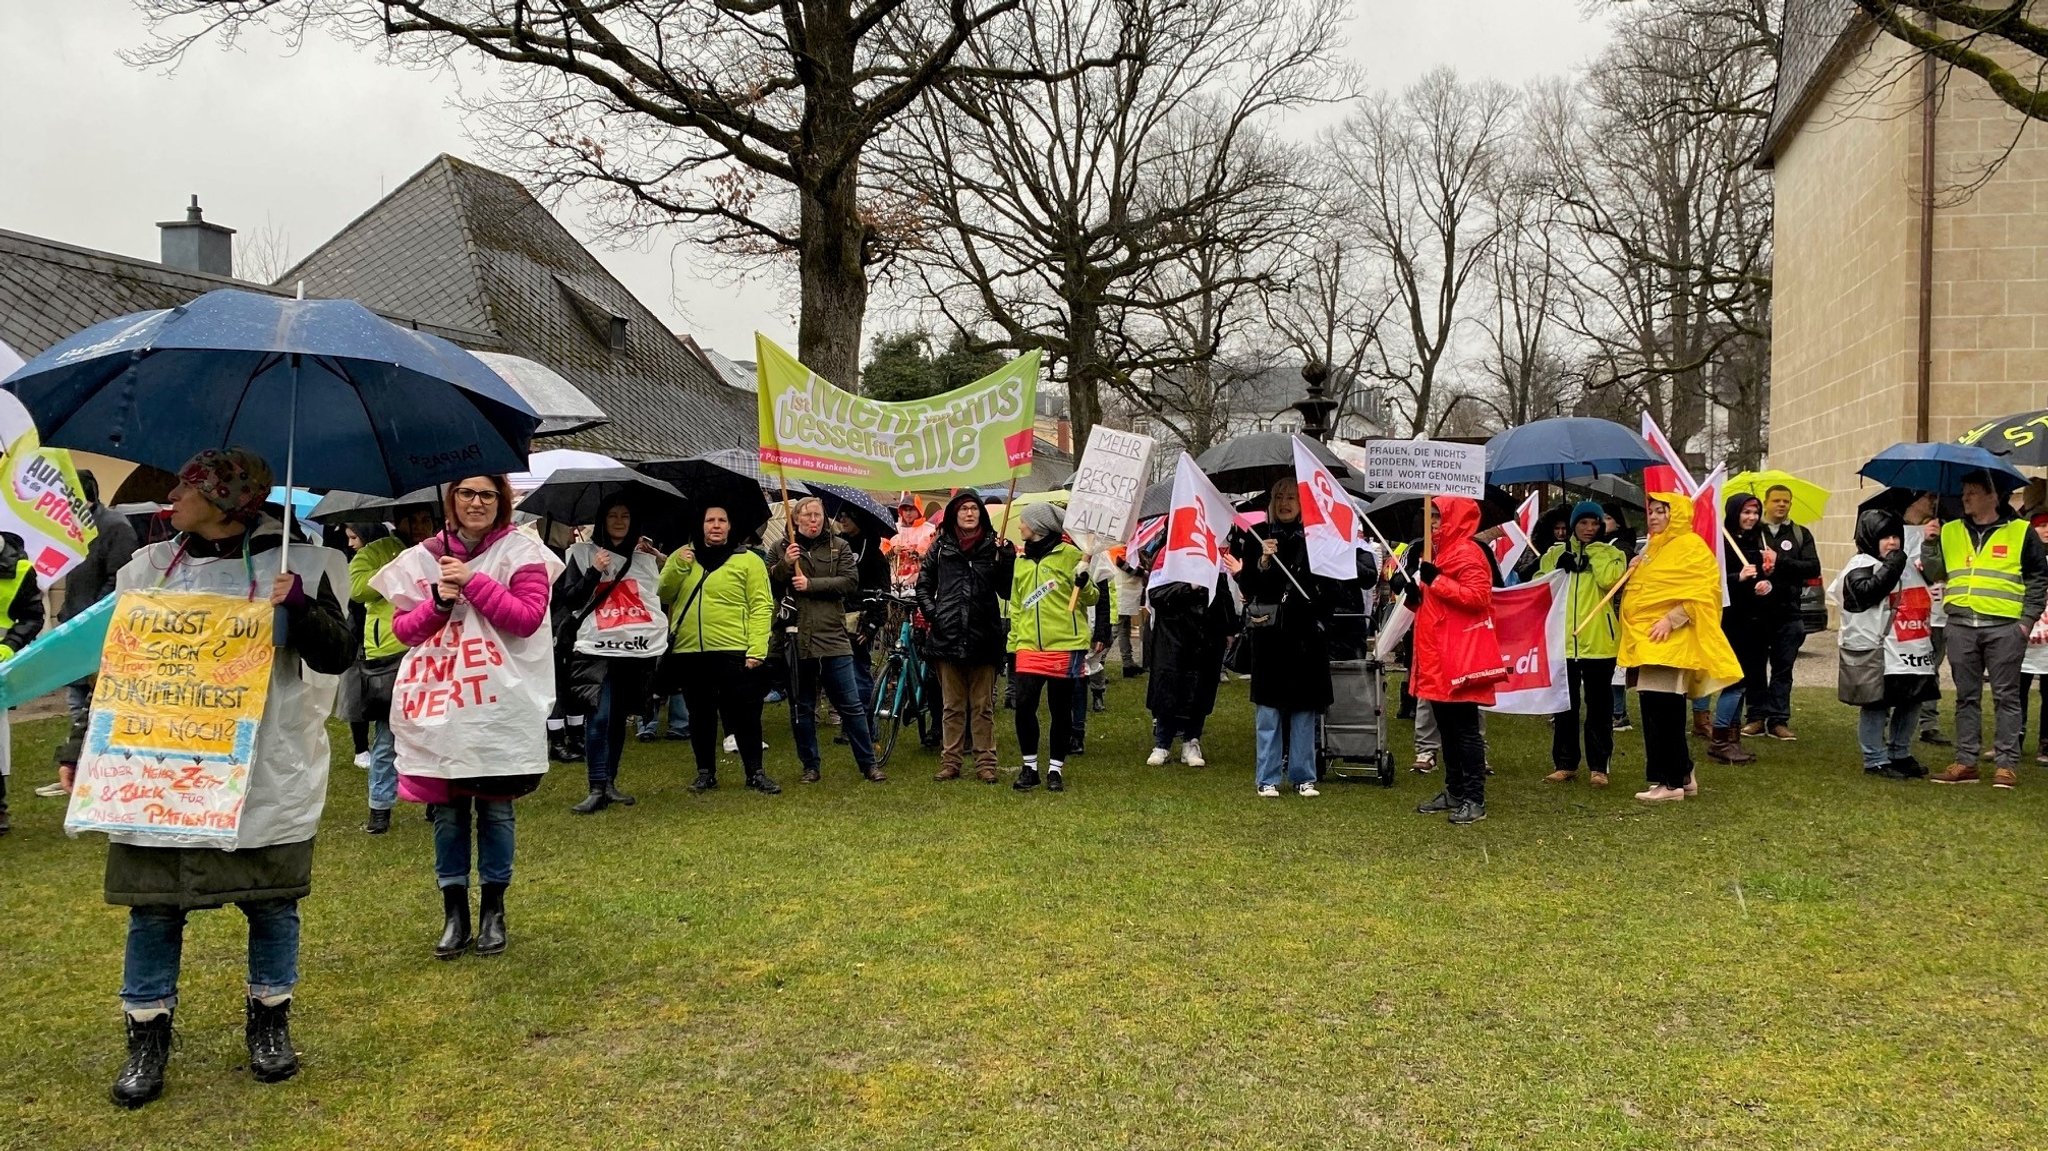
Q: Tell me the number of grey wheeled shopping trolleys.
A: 1